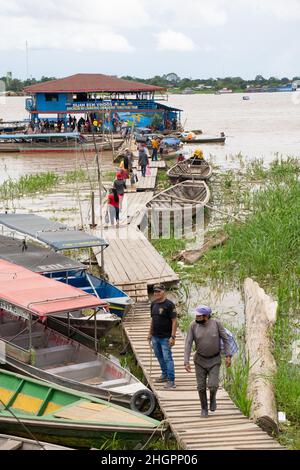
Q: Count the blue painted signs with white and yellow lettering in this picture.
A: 1